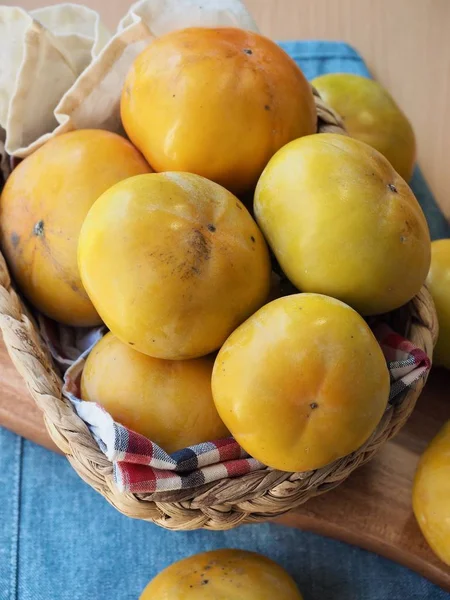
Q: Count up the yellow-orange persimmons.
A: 10